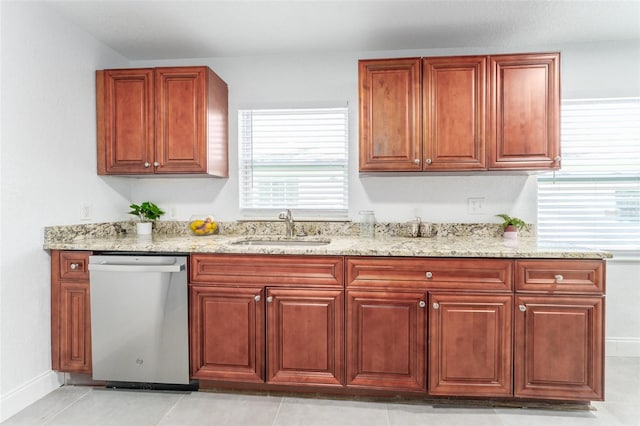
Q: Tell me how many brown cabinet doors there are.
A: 11